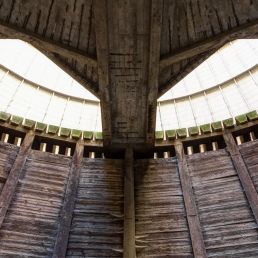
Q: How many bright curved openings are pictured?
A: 2